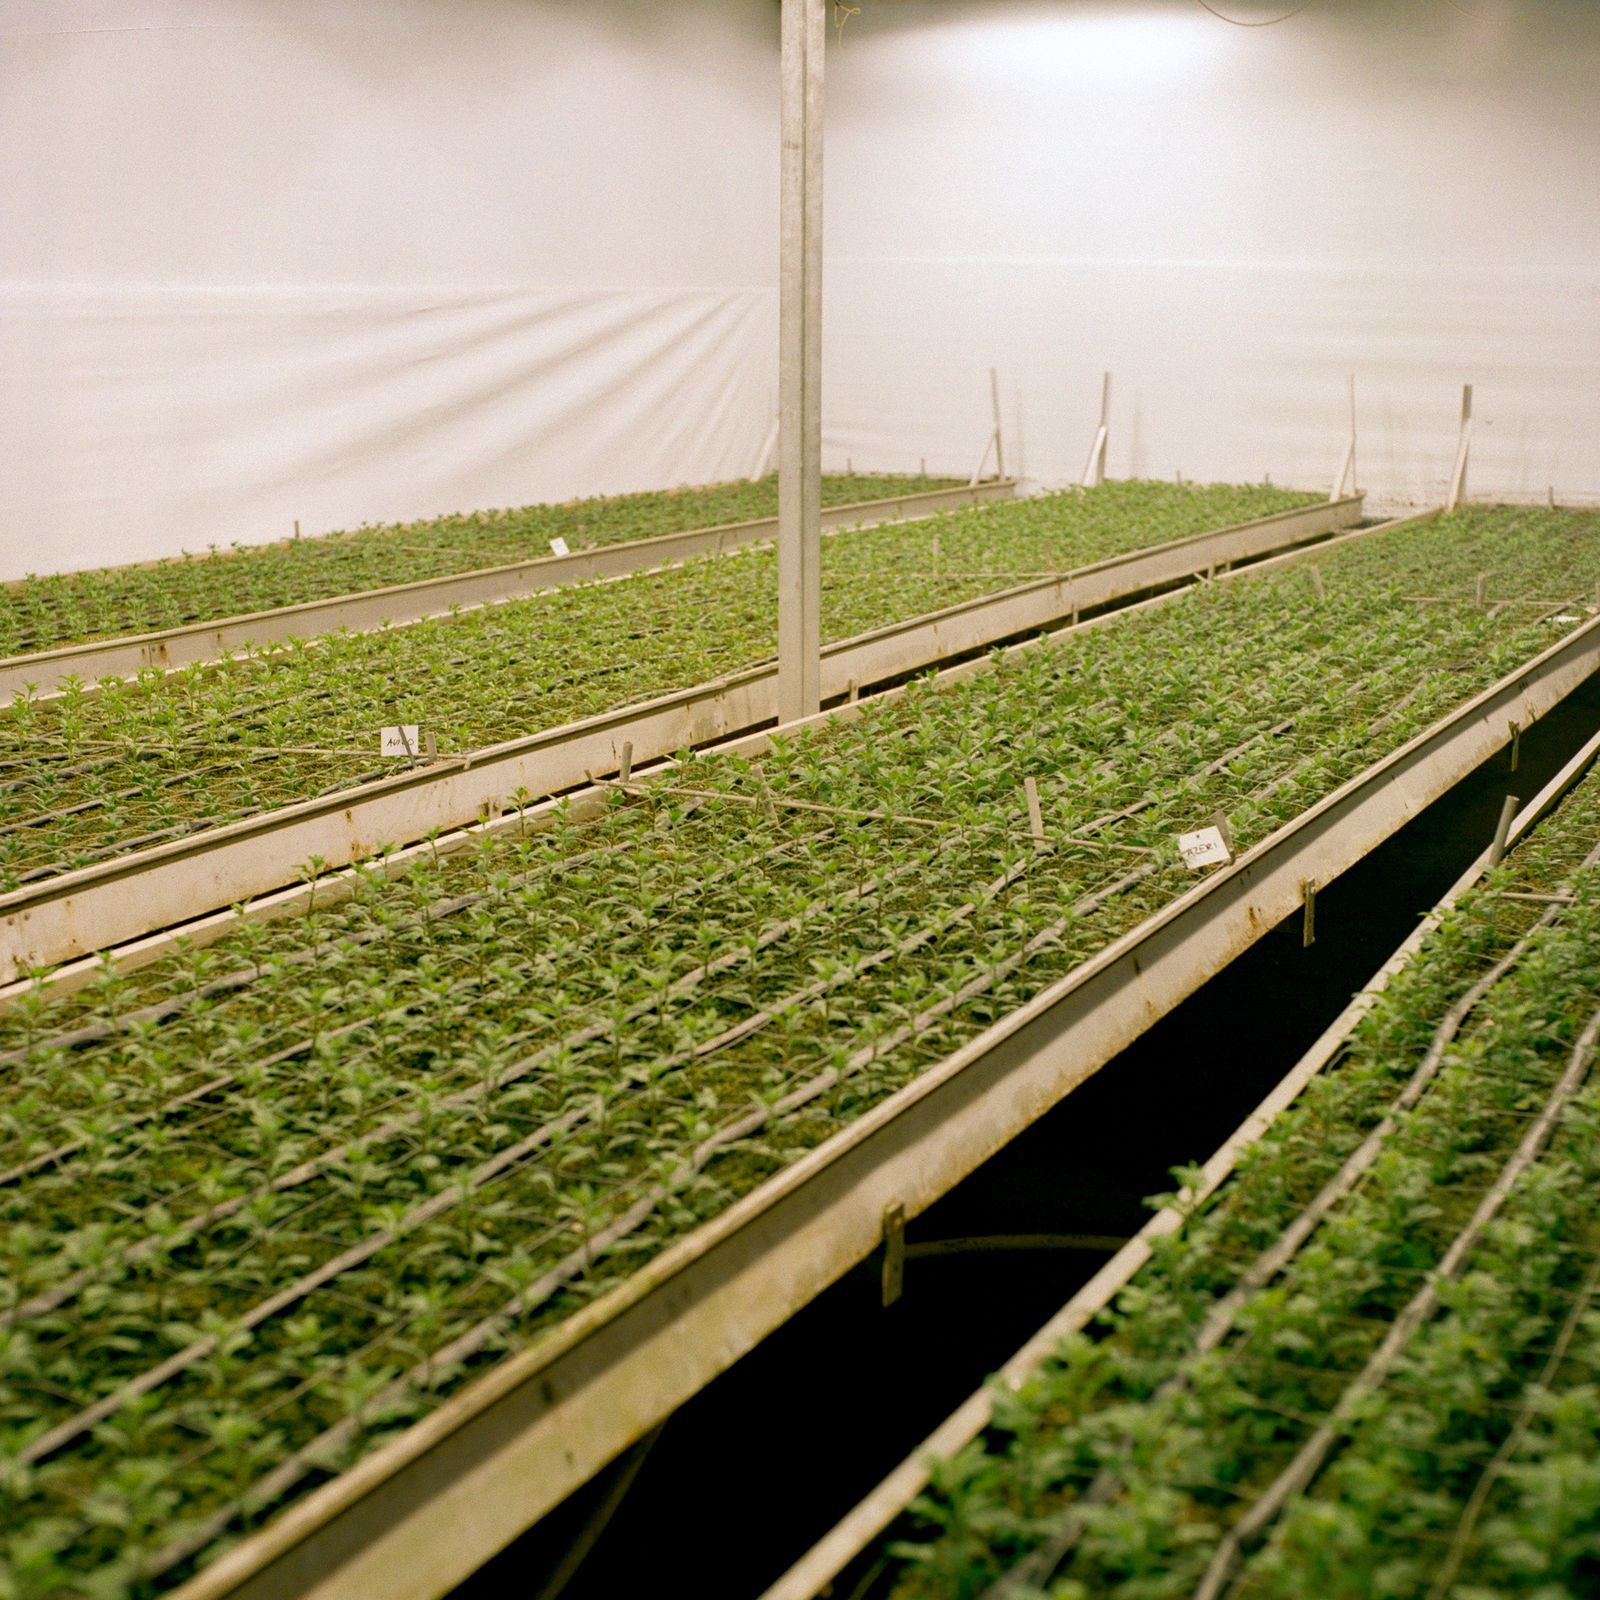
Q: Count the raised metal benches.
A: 4